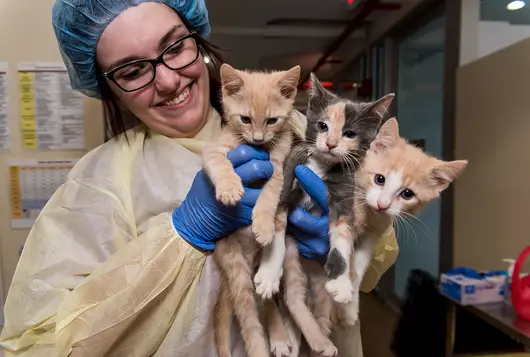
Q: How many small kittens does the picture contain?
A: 3